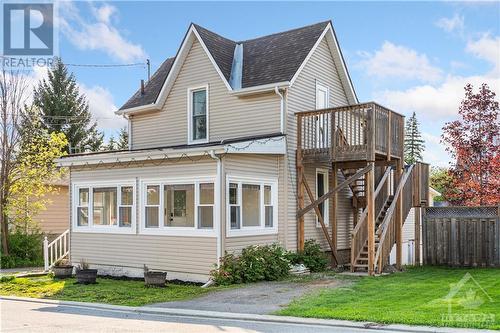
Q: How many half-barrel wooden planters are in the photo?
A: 3